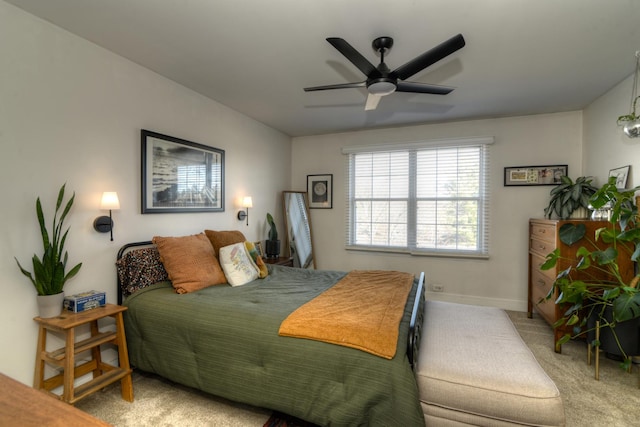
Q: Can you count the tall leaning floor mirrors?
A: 1